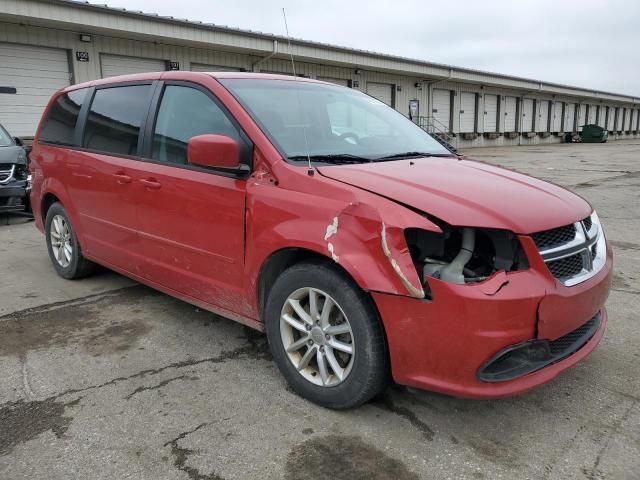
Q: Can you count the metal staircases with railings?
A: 1